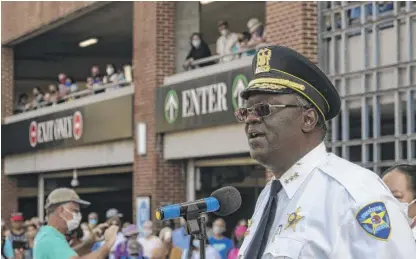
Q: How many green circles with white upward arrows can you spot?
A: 2